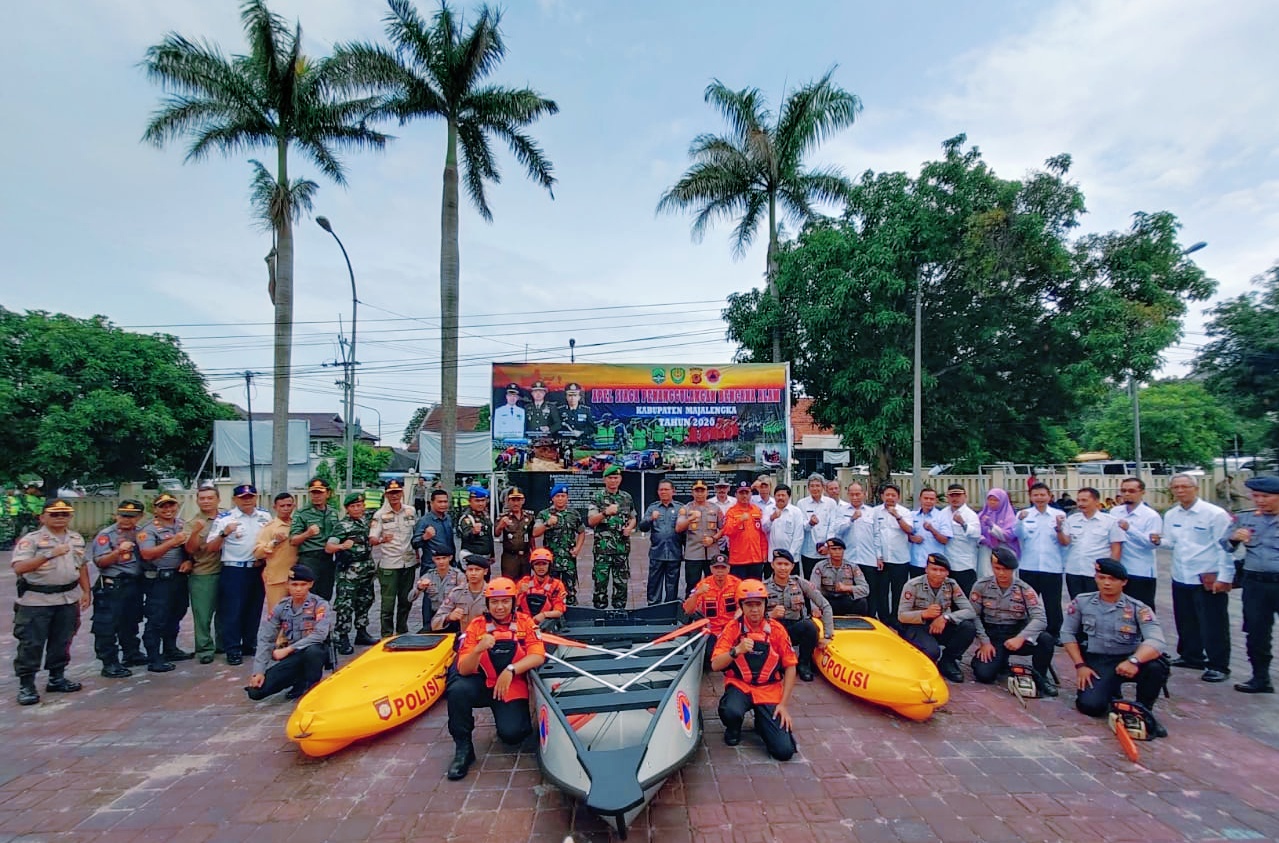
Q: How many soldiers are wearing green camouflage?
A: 3